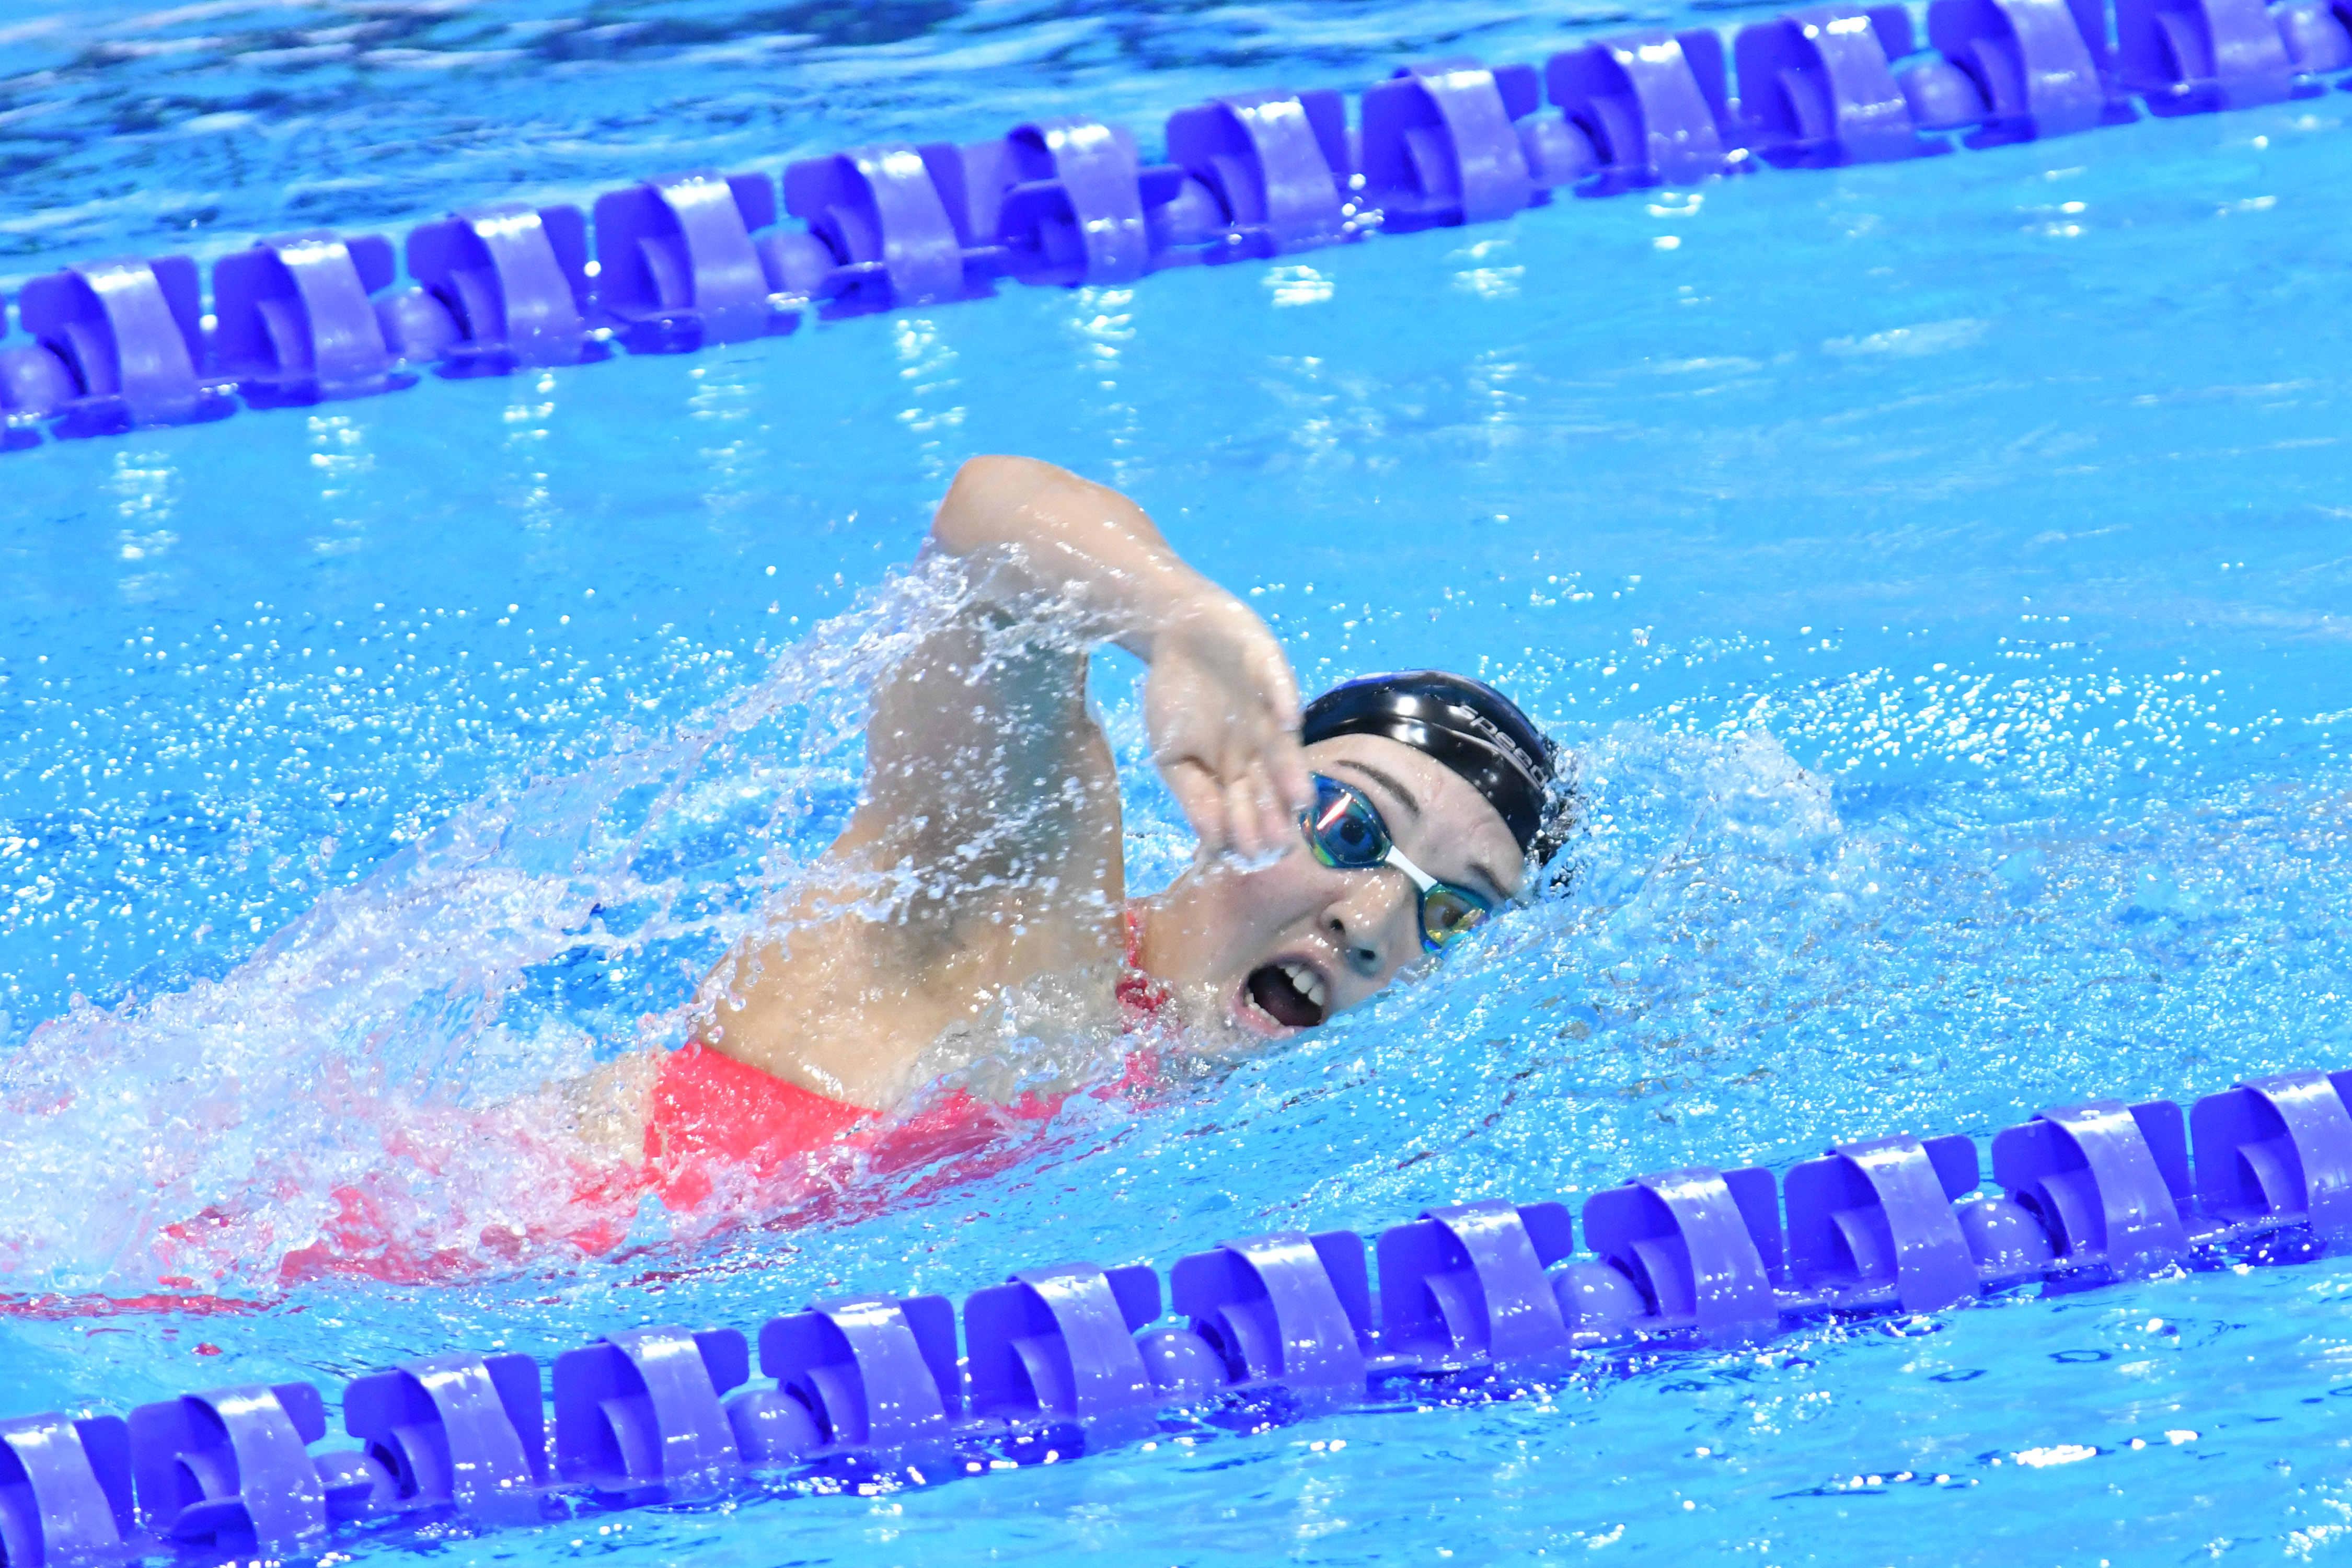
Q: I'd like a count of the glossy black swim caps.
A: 1